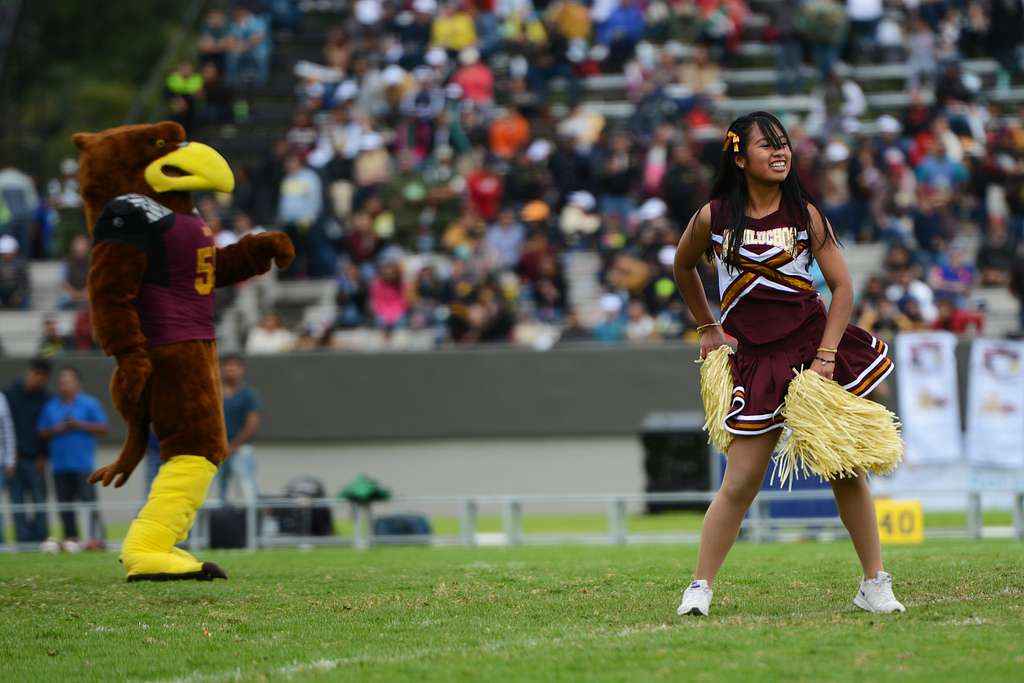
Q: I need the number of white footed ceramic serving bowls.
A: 0